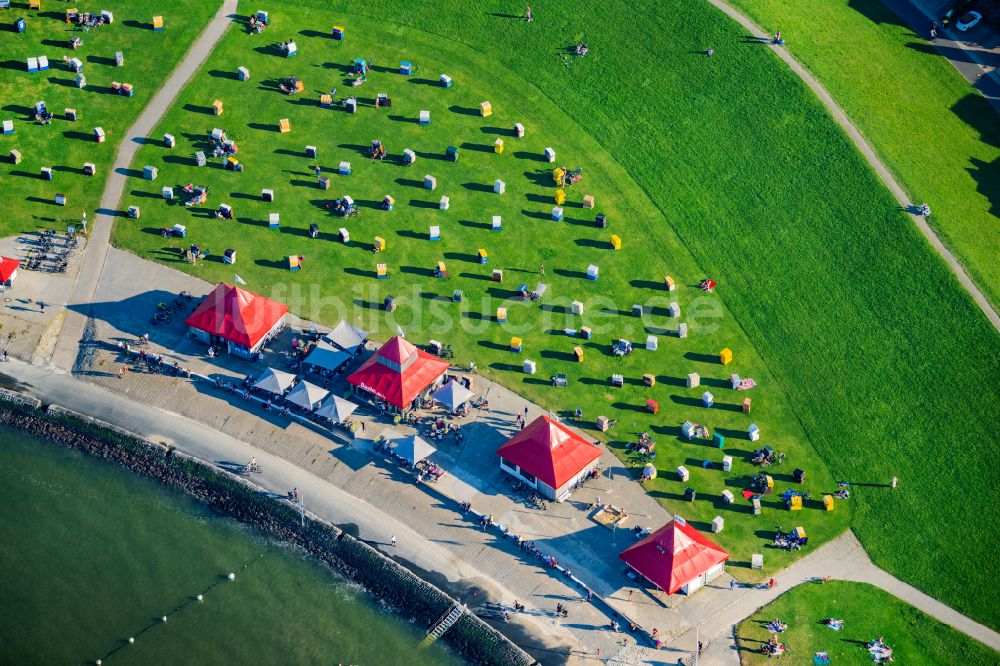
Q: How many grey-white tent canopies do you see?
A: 7